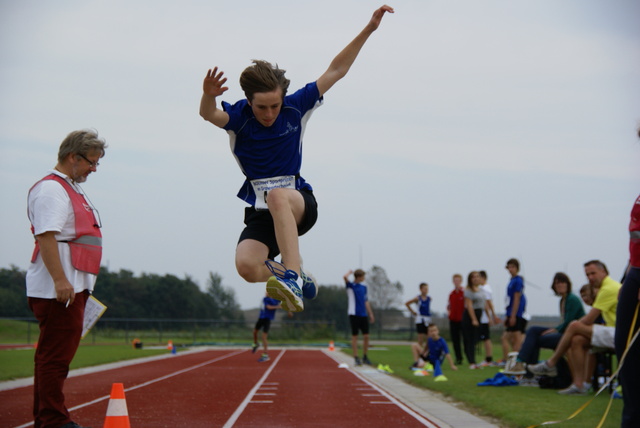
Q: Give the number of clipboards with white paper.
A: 1